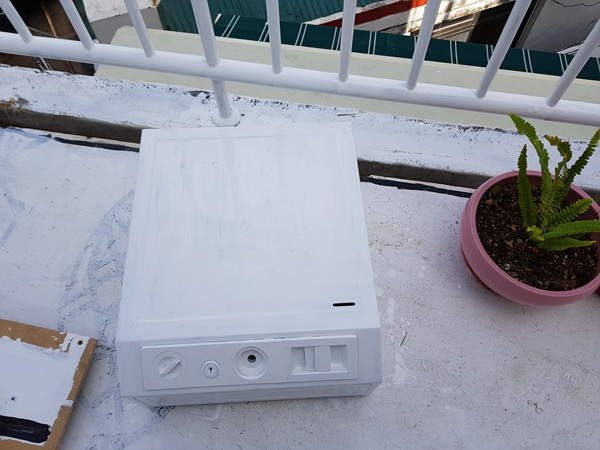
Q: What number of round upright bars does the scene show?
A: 9